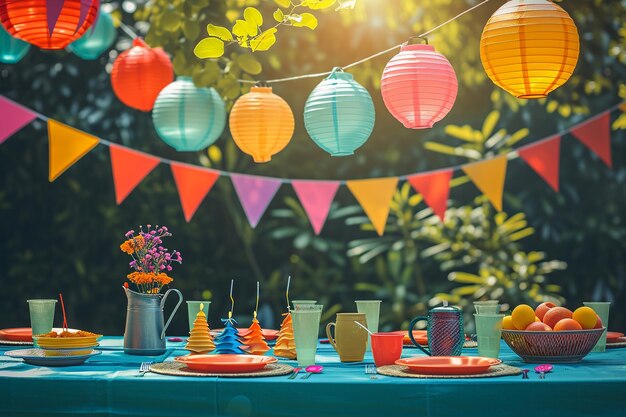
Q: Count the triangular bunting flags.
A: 11